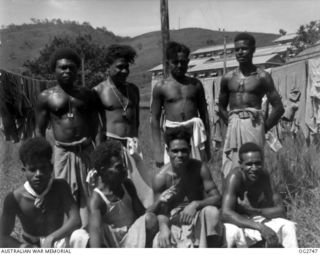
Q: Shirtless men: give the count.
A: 7